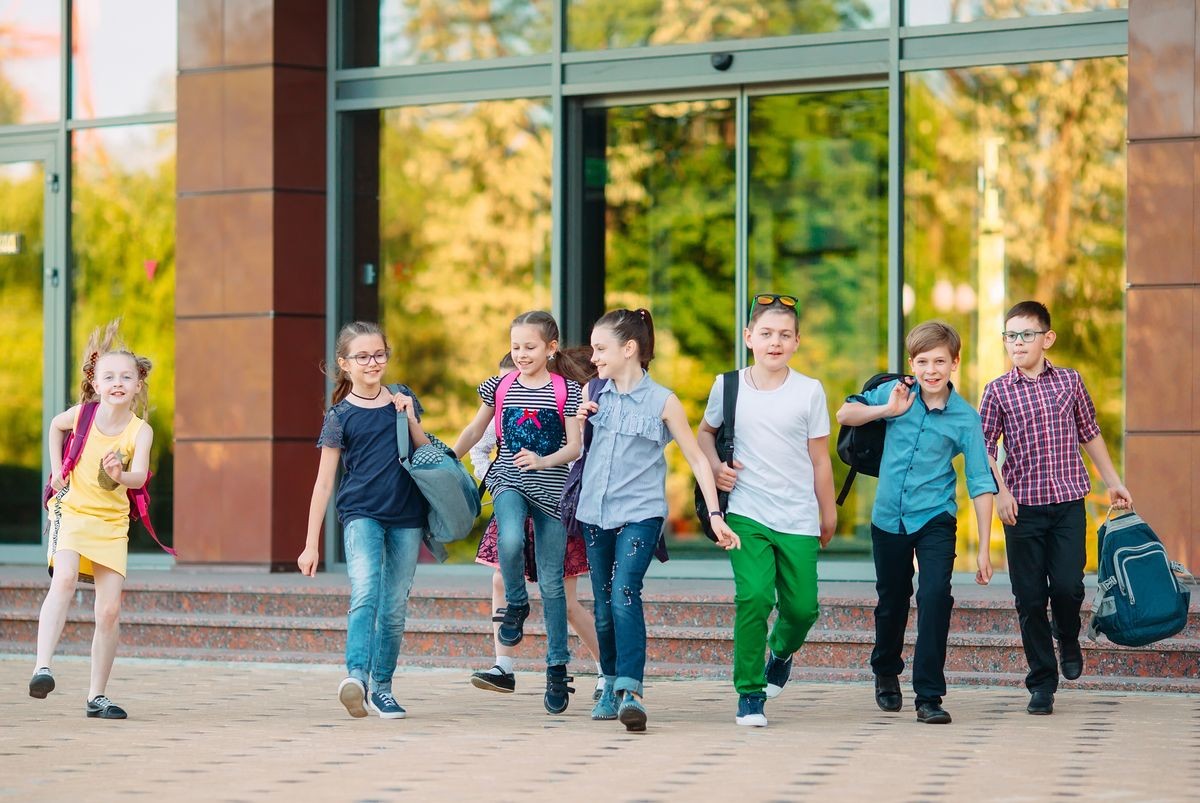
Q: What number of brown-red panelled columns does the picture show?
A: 2